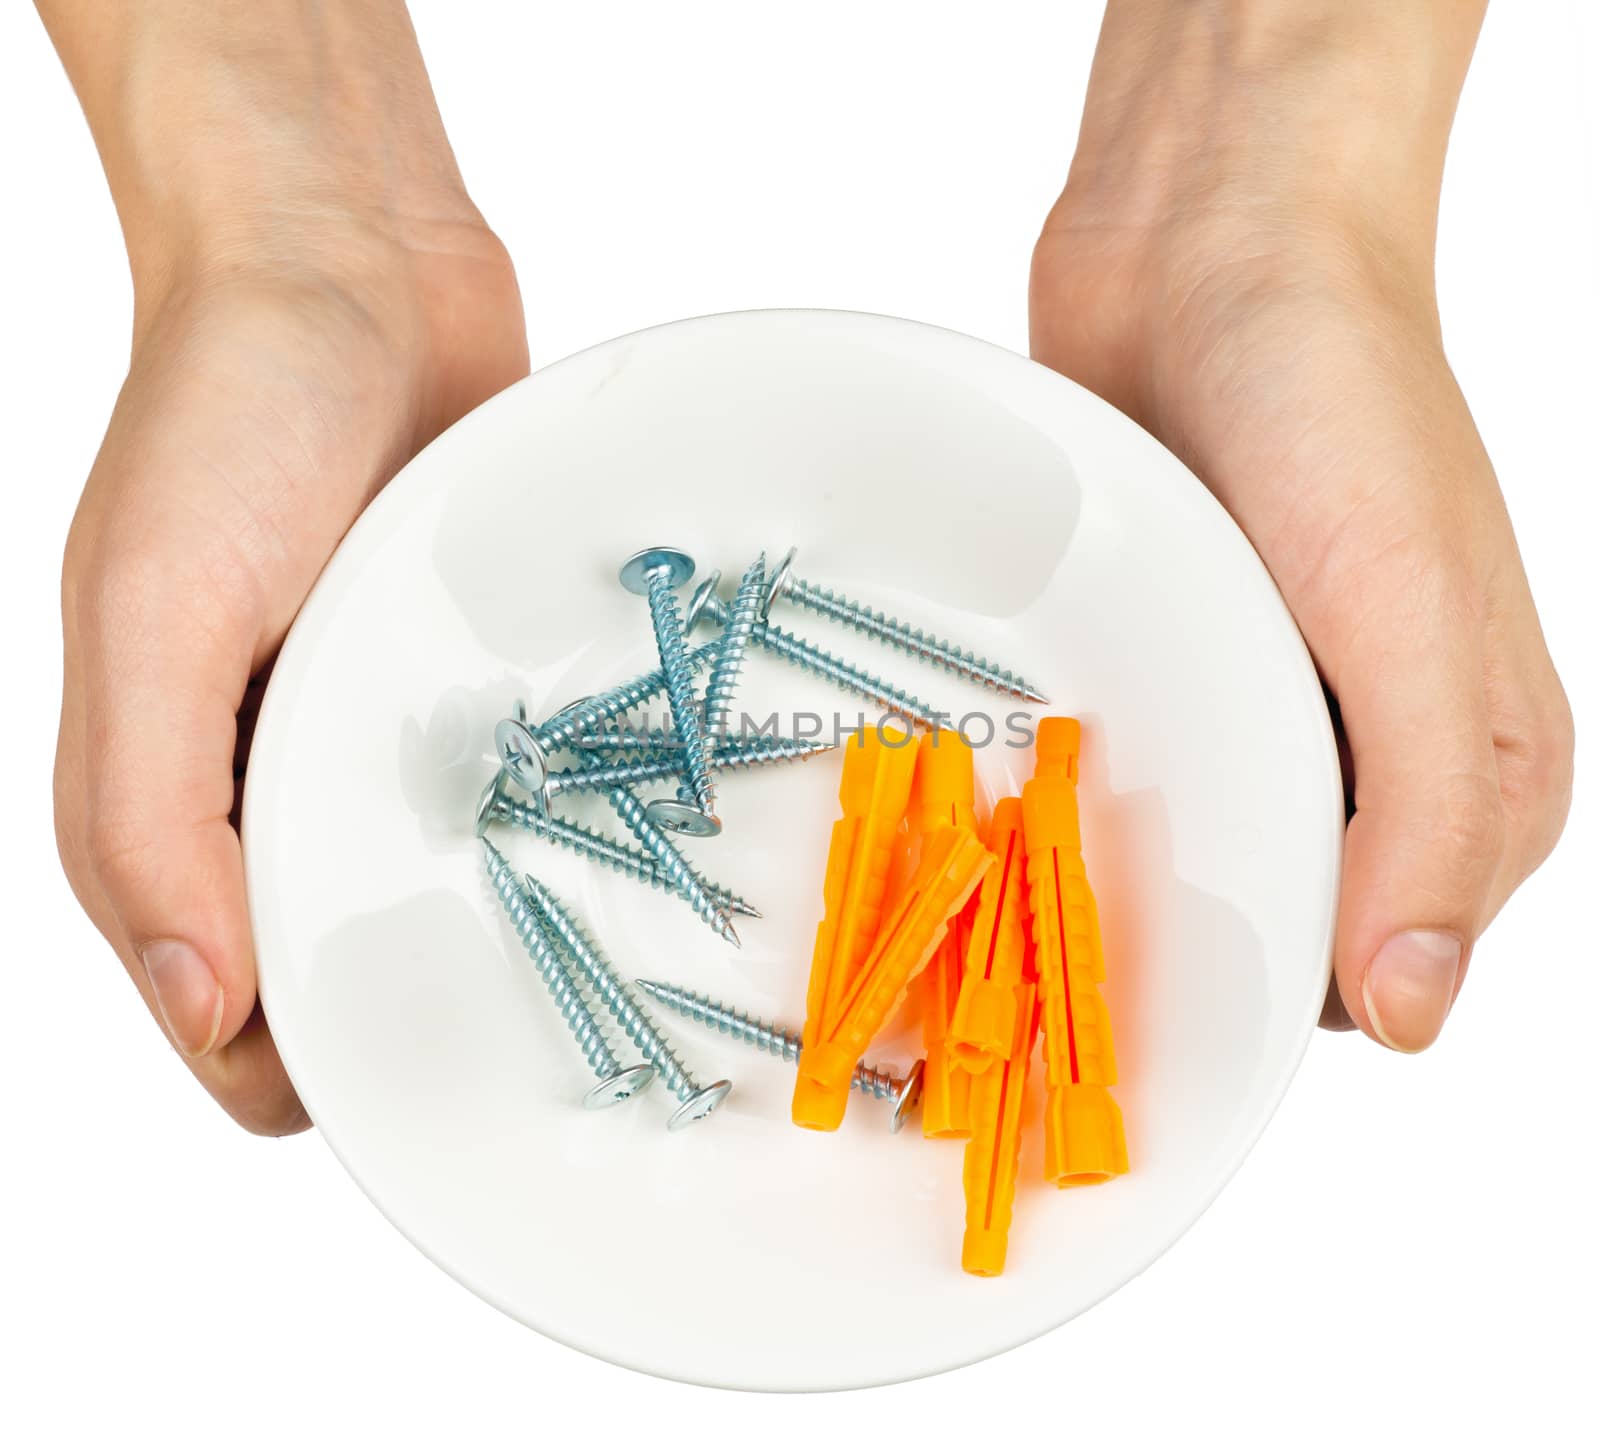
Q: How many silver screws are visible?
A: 12